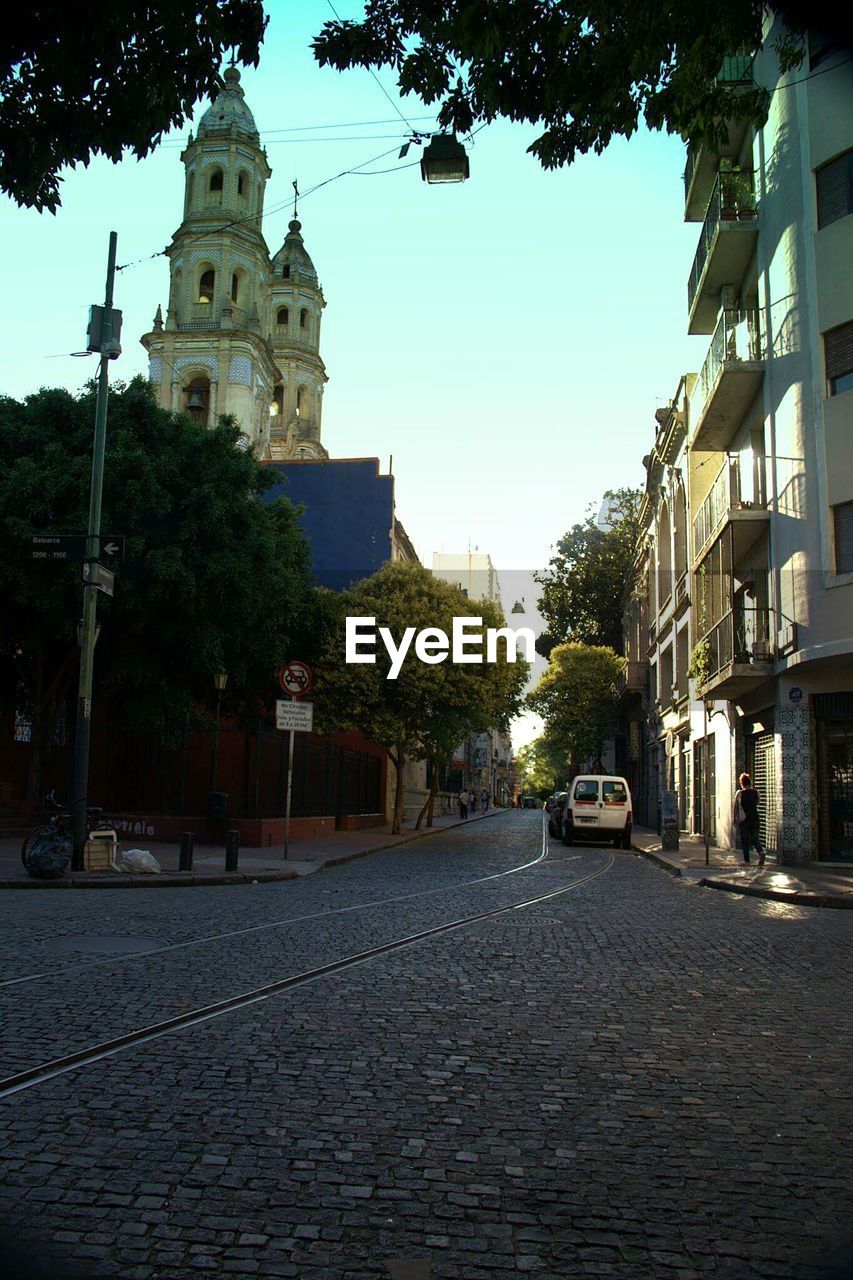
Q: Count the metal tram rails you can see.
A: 2